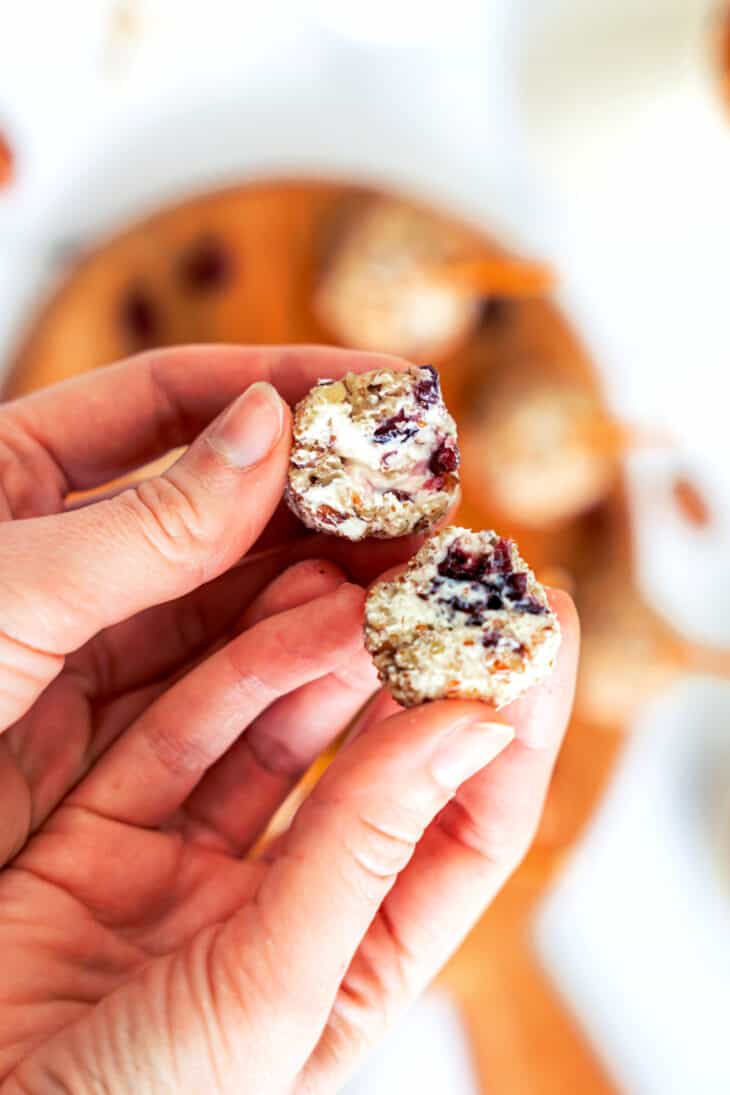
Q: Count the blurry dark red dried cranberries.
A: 2